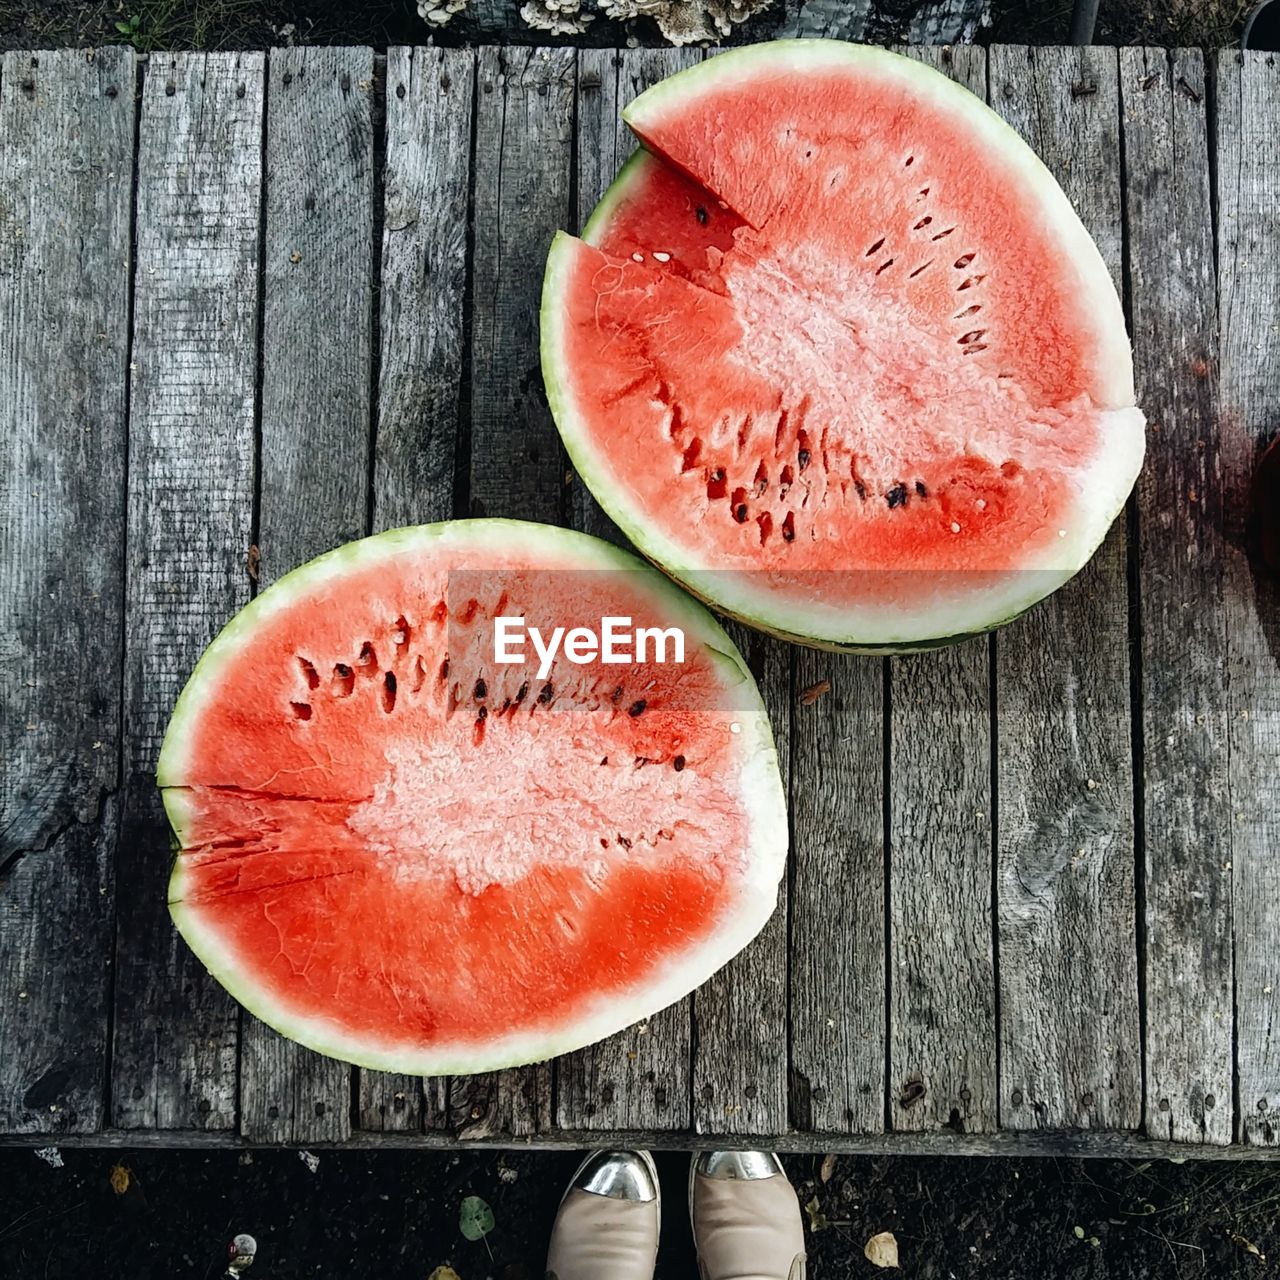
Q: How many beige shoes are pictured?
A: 2